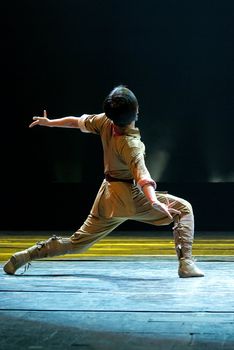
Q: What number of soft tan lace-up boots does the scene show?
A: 2